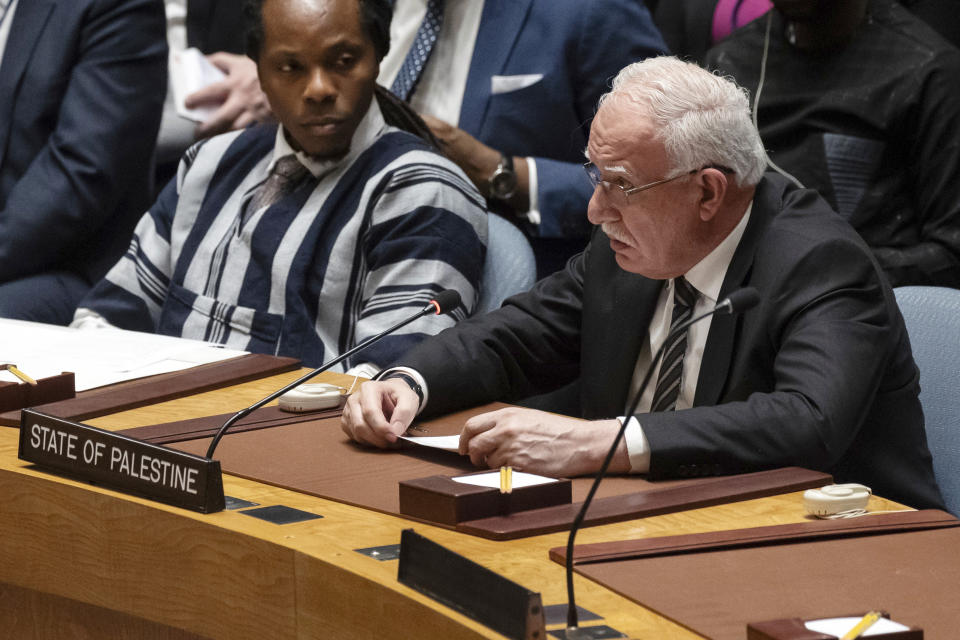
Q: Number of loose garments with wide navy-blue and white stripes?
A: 1